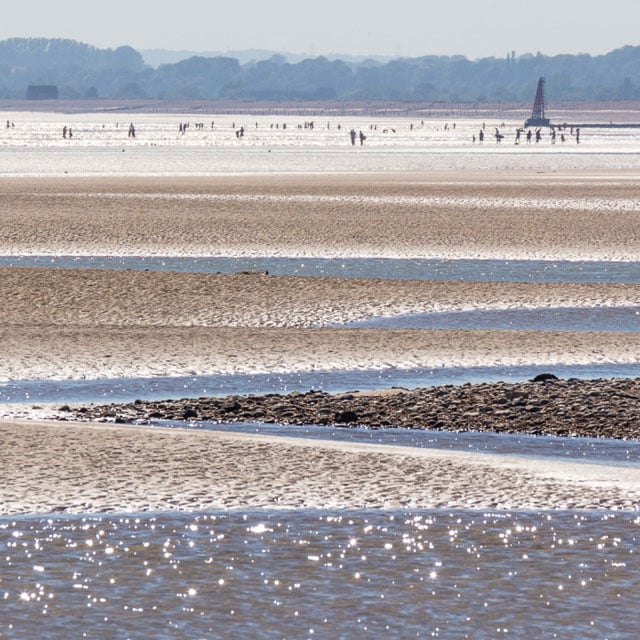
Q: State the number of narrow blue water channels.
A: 4